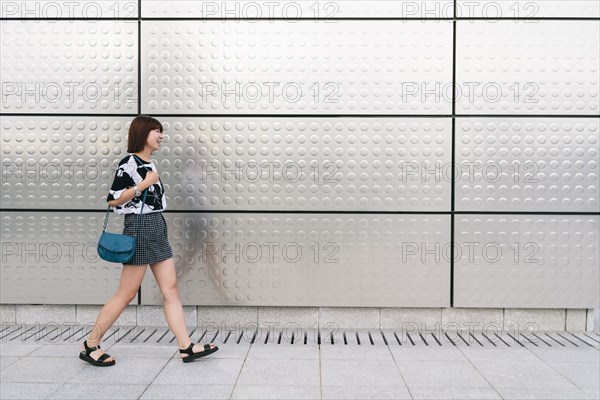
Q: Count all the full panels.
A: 3